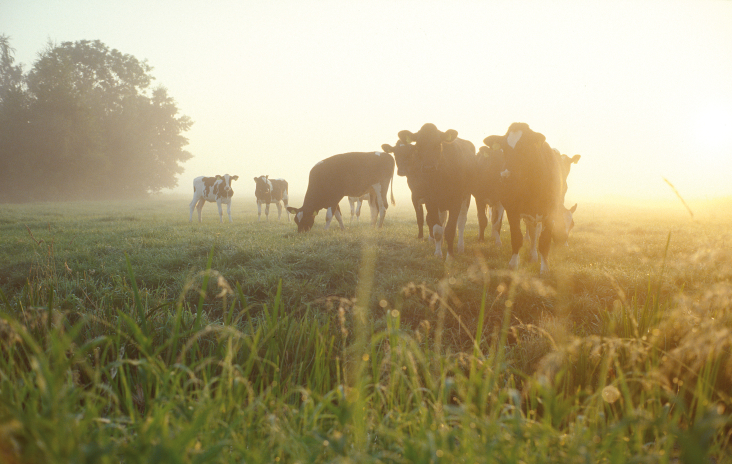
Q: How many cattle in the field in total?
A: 10